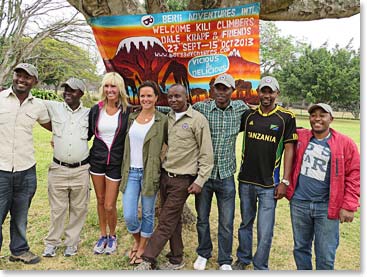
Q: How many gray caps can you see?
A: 5